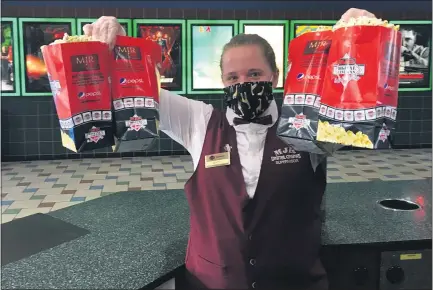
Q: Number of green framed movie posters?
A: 8